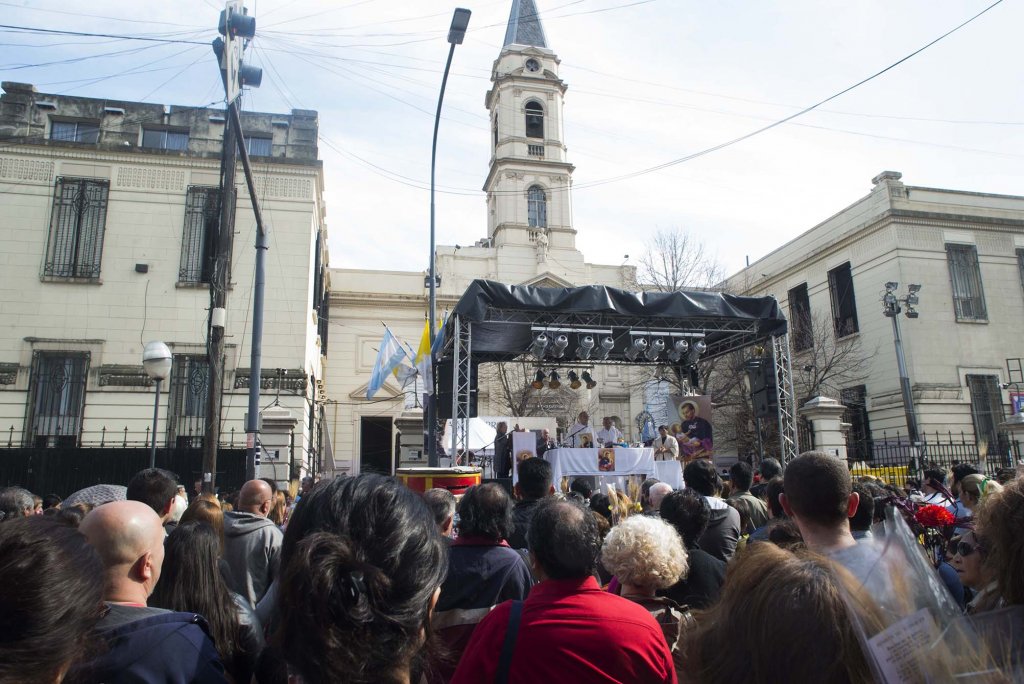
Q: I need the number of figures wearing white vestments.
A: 3